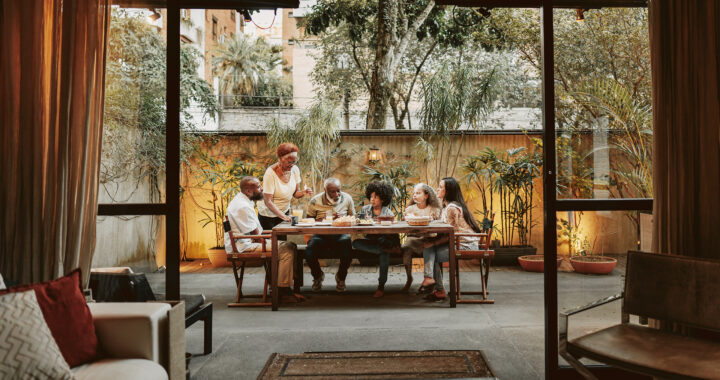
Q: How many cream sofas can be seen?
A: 1